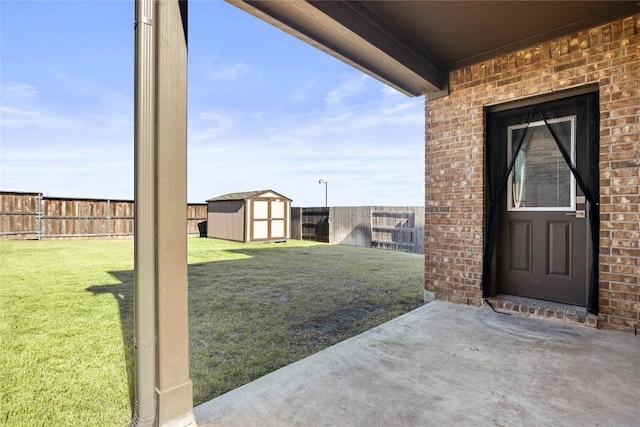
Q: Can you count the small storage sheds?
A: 1